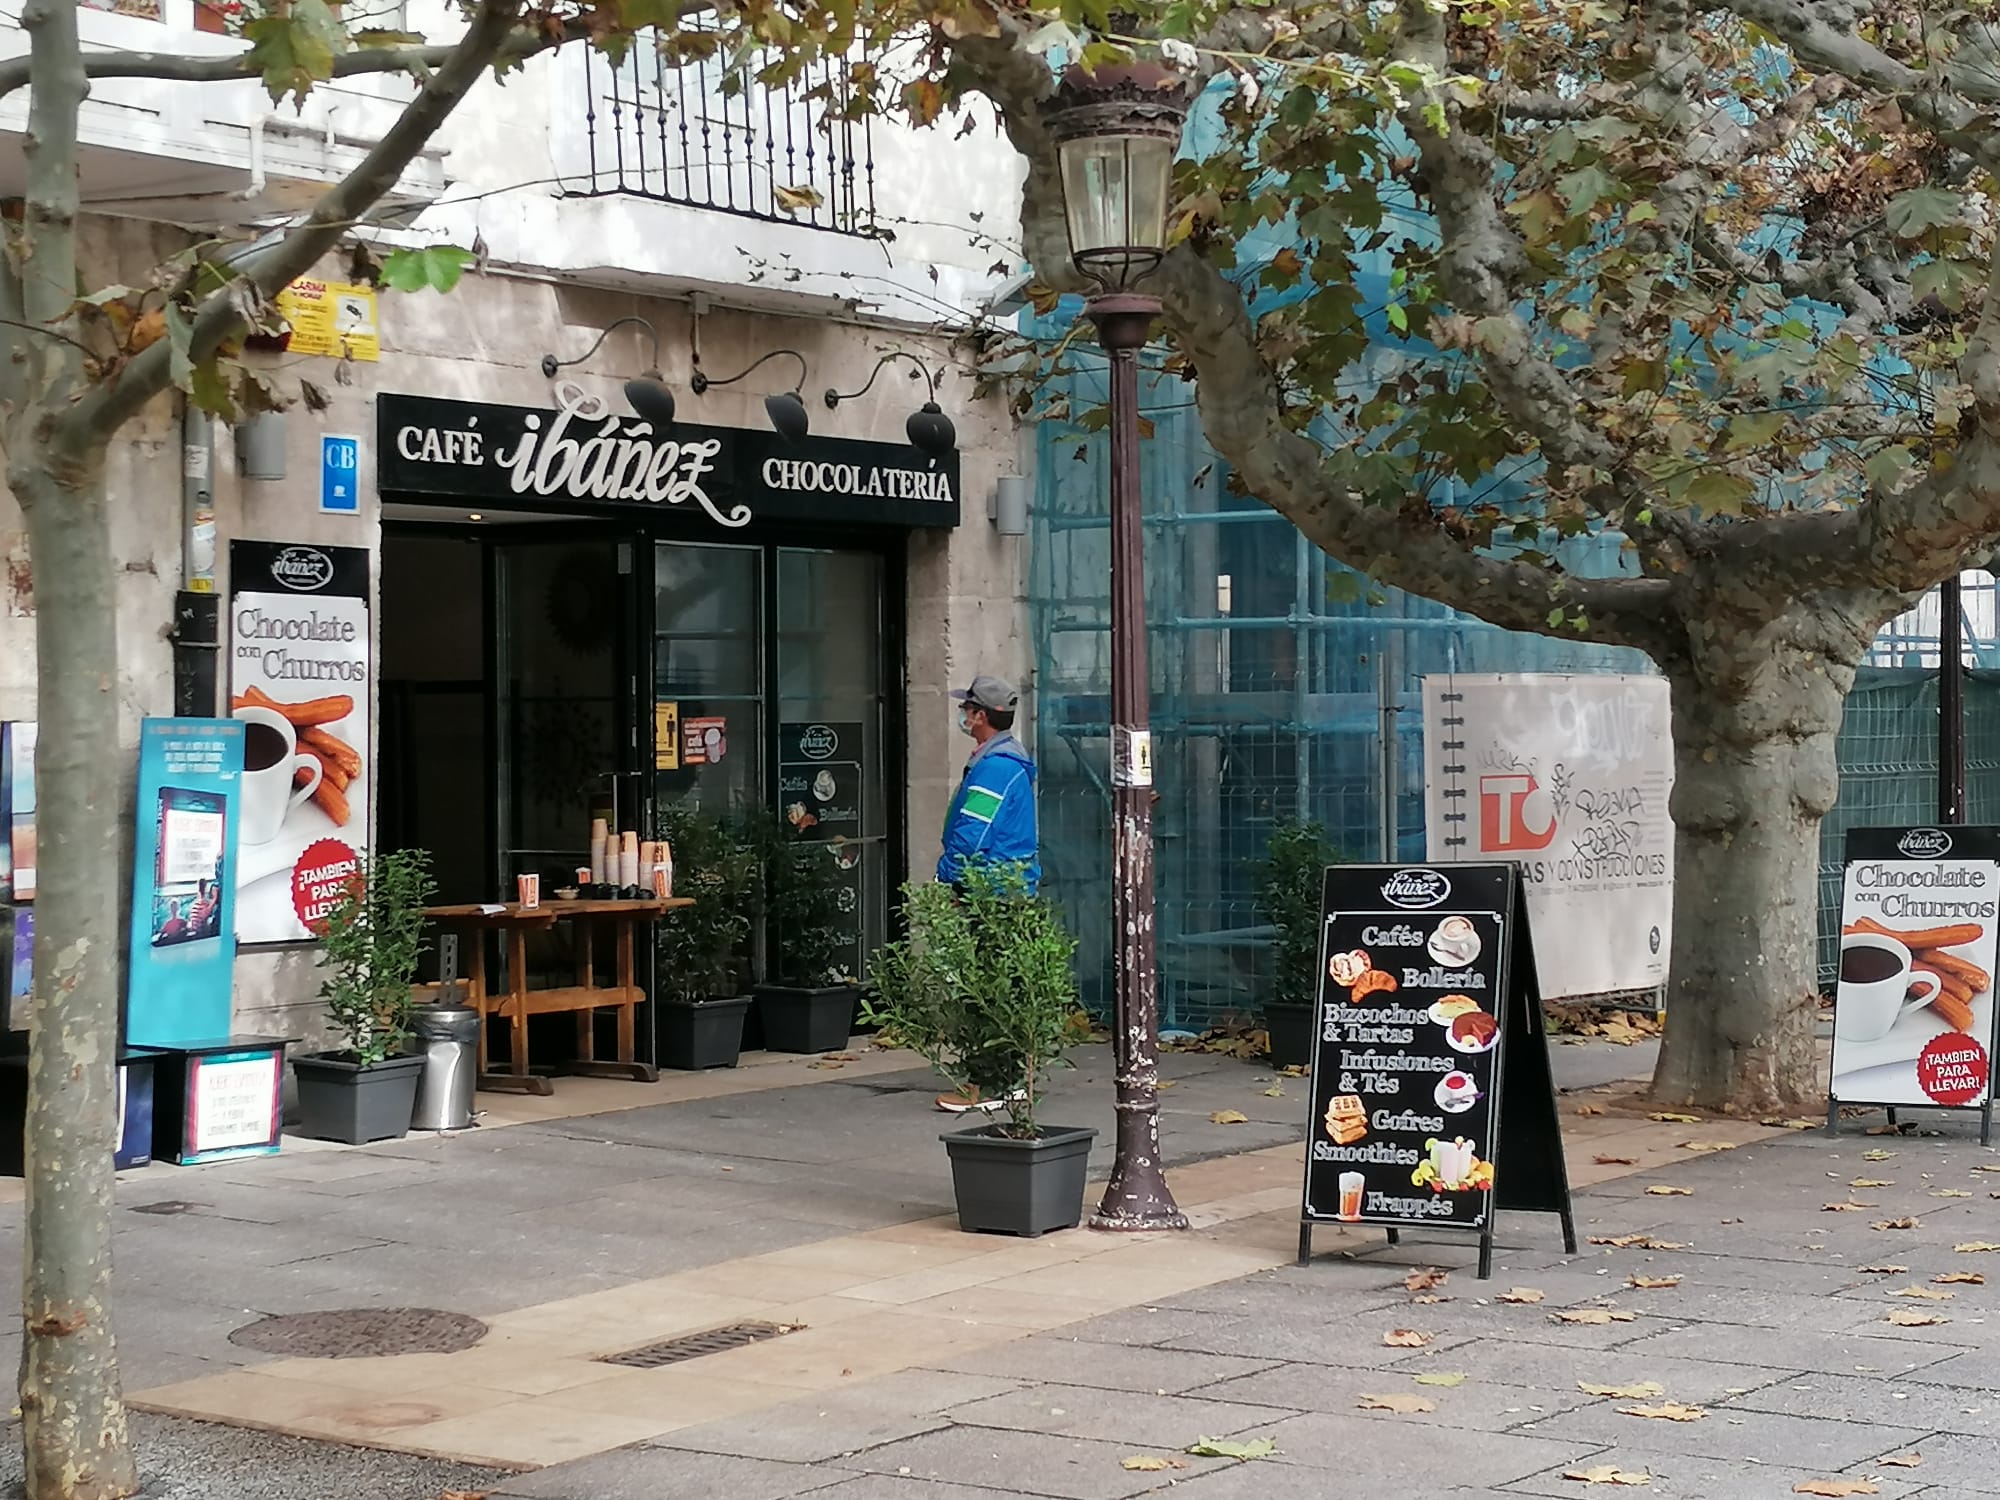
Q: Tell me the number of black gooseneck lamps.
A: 3